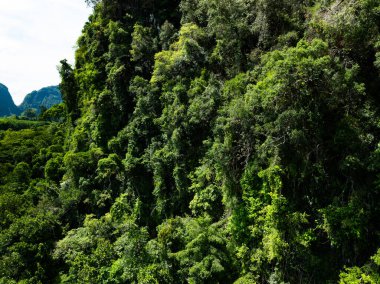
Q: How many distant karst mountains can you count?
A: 2